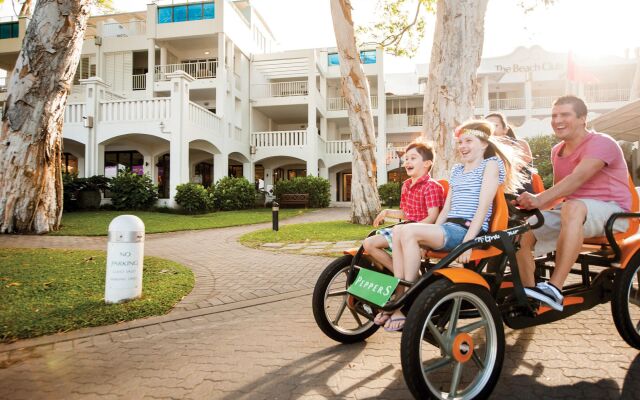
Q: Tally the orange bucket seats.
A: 4